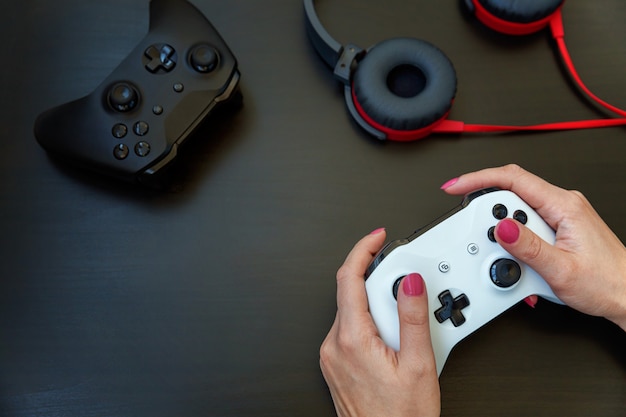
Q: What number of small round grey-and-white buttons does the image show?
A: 2